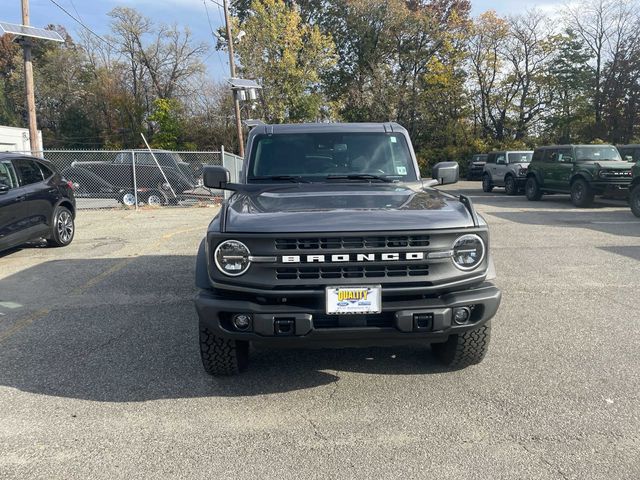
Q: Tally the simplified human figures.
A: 0